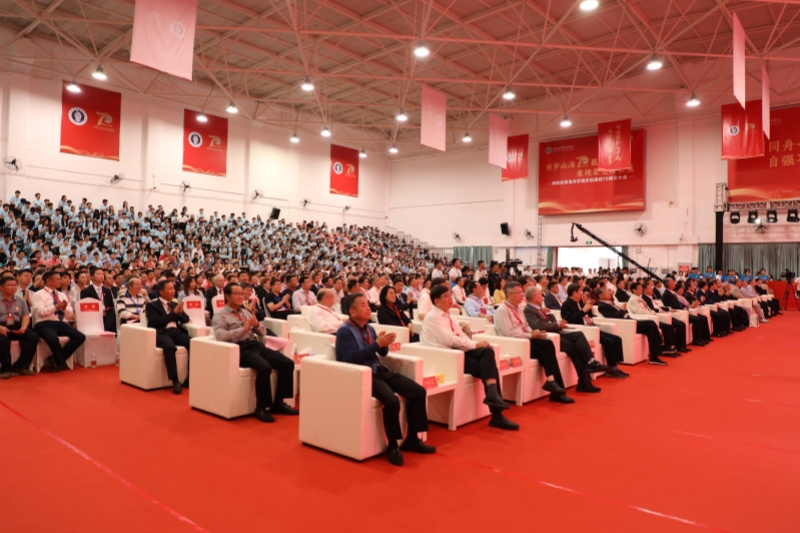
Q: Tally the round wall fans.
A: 10